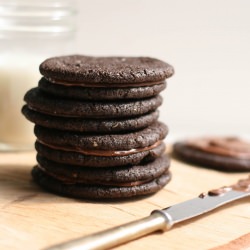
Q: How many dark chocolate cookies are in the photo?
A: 9